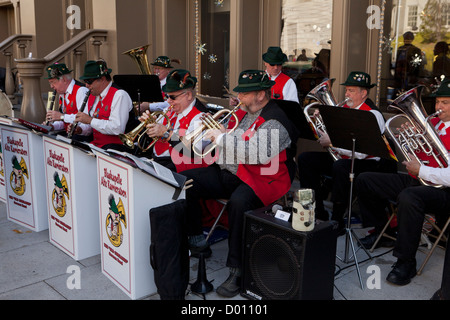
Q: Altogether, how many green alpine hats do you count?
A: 8